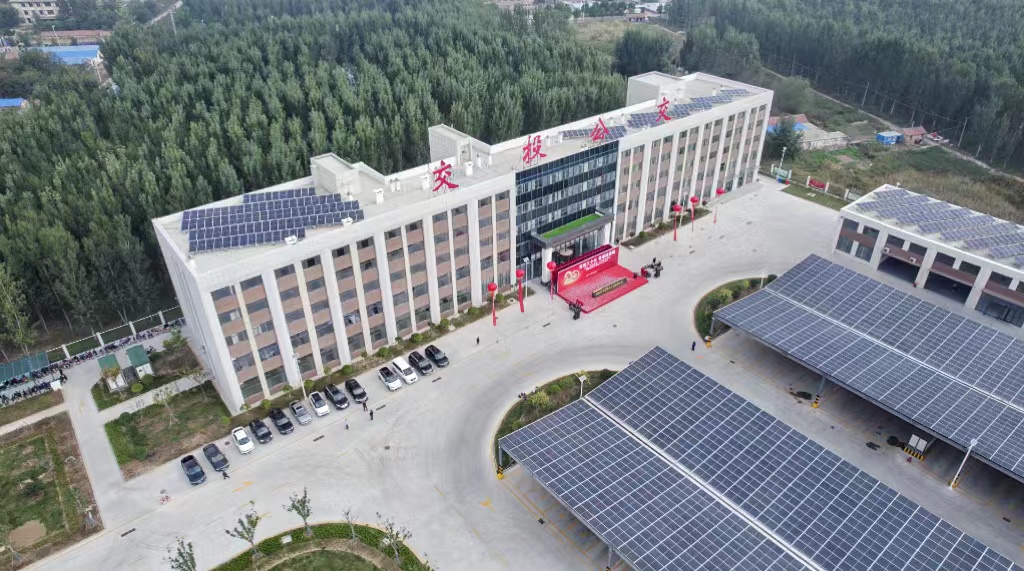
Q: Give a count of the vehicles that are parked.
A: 13